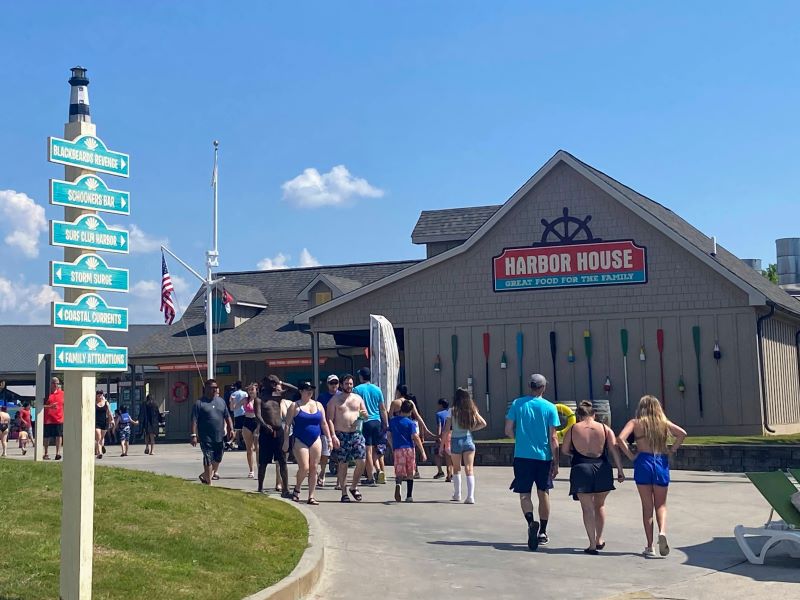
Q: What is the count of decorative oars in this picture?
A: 8